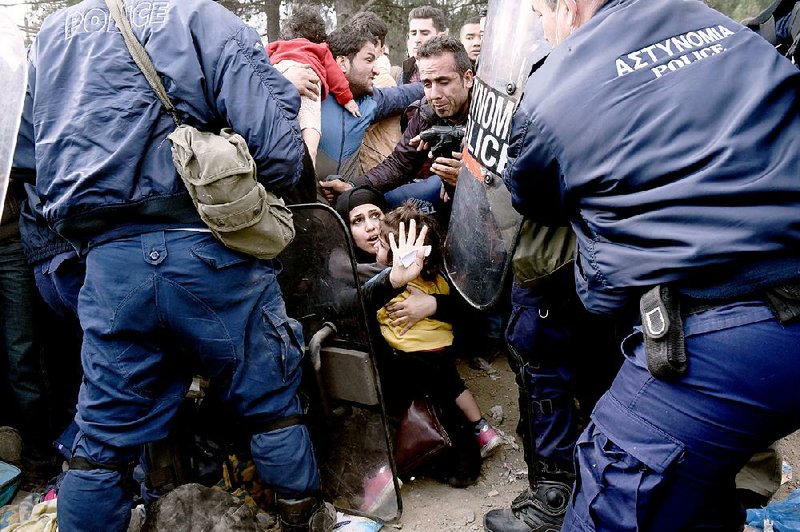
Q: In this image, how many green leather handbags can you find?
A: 0